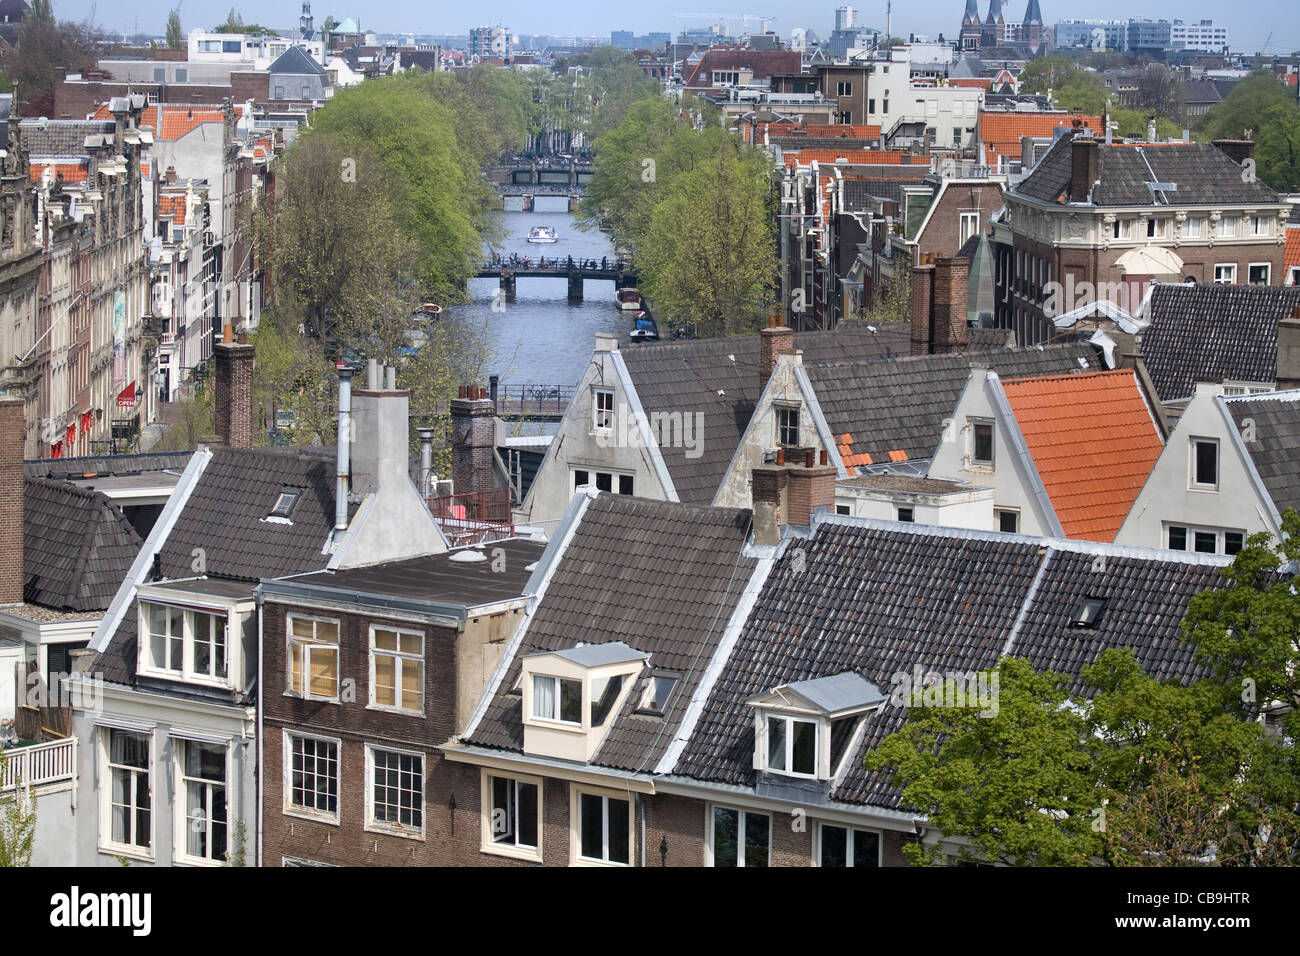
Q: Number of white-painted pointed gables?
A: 4